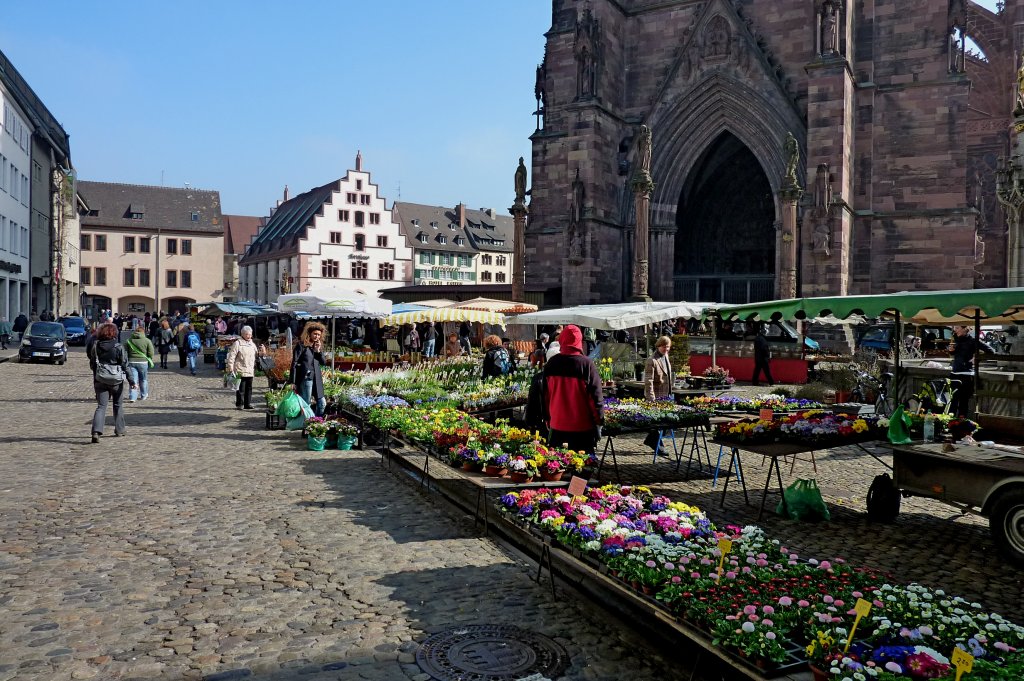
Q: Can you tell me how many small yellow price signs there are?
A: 3